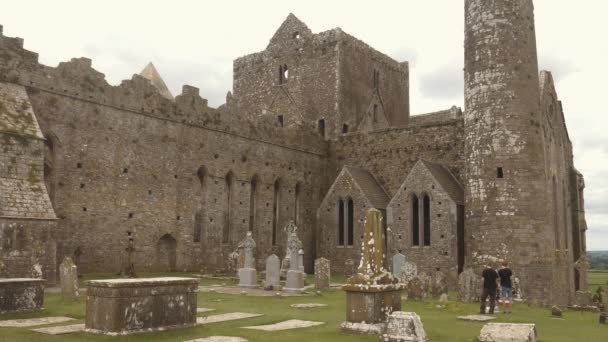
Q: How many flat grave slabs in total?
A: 8